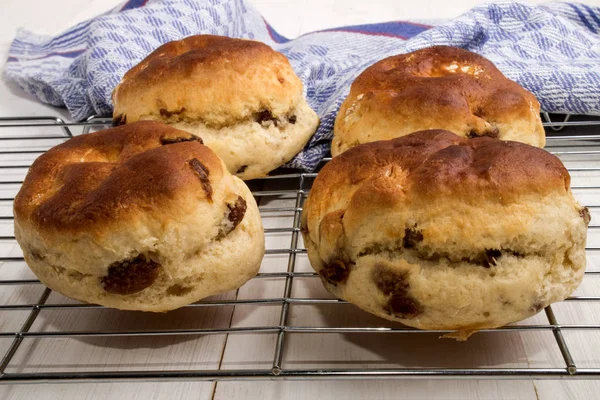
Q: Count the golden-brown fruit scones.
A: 4